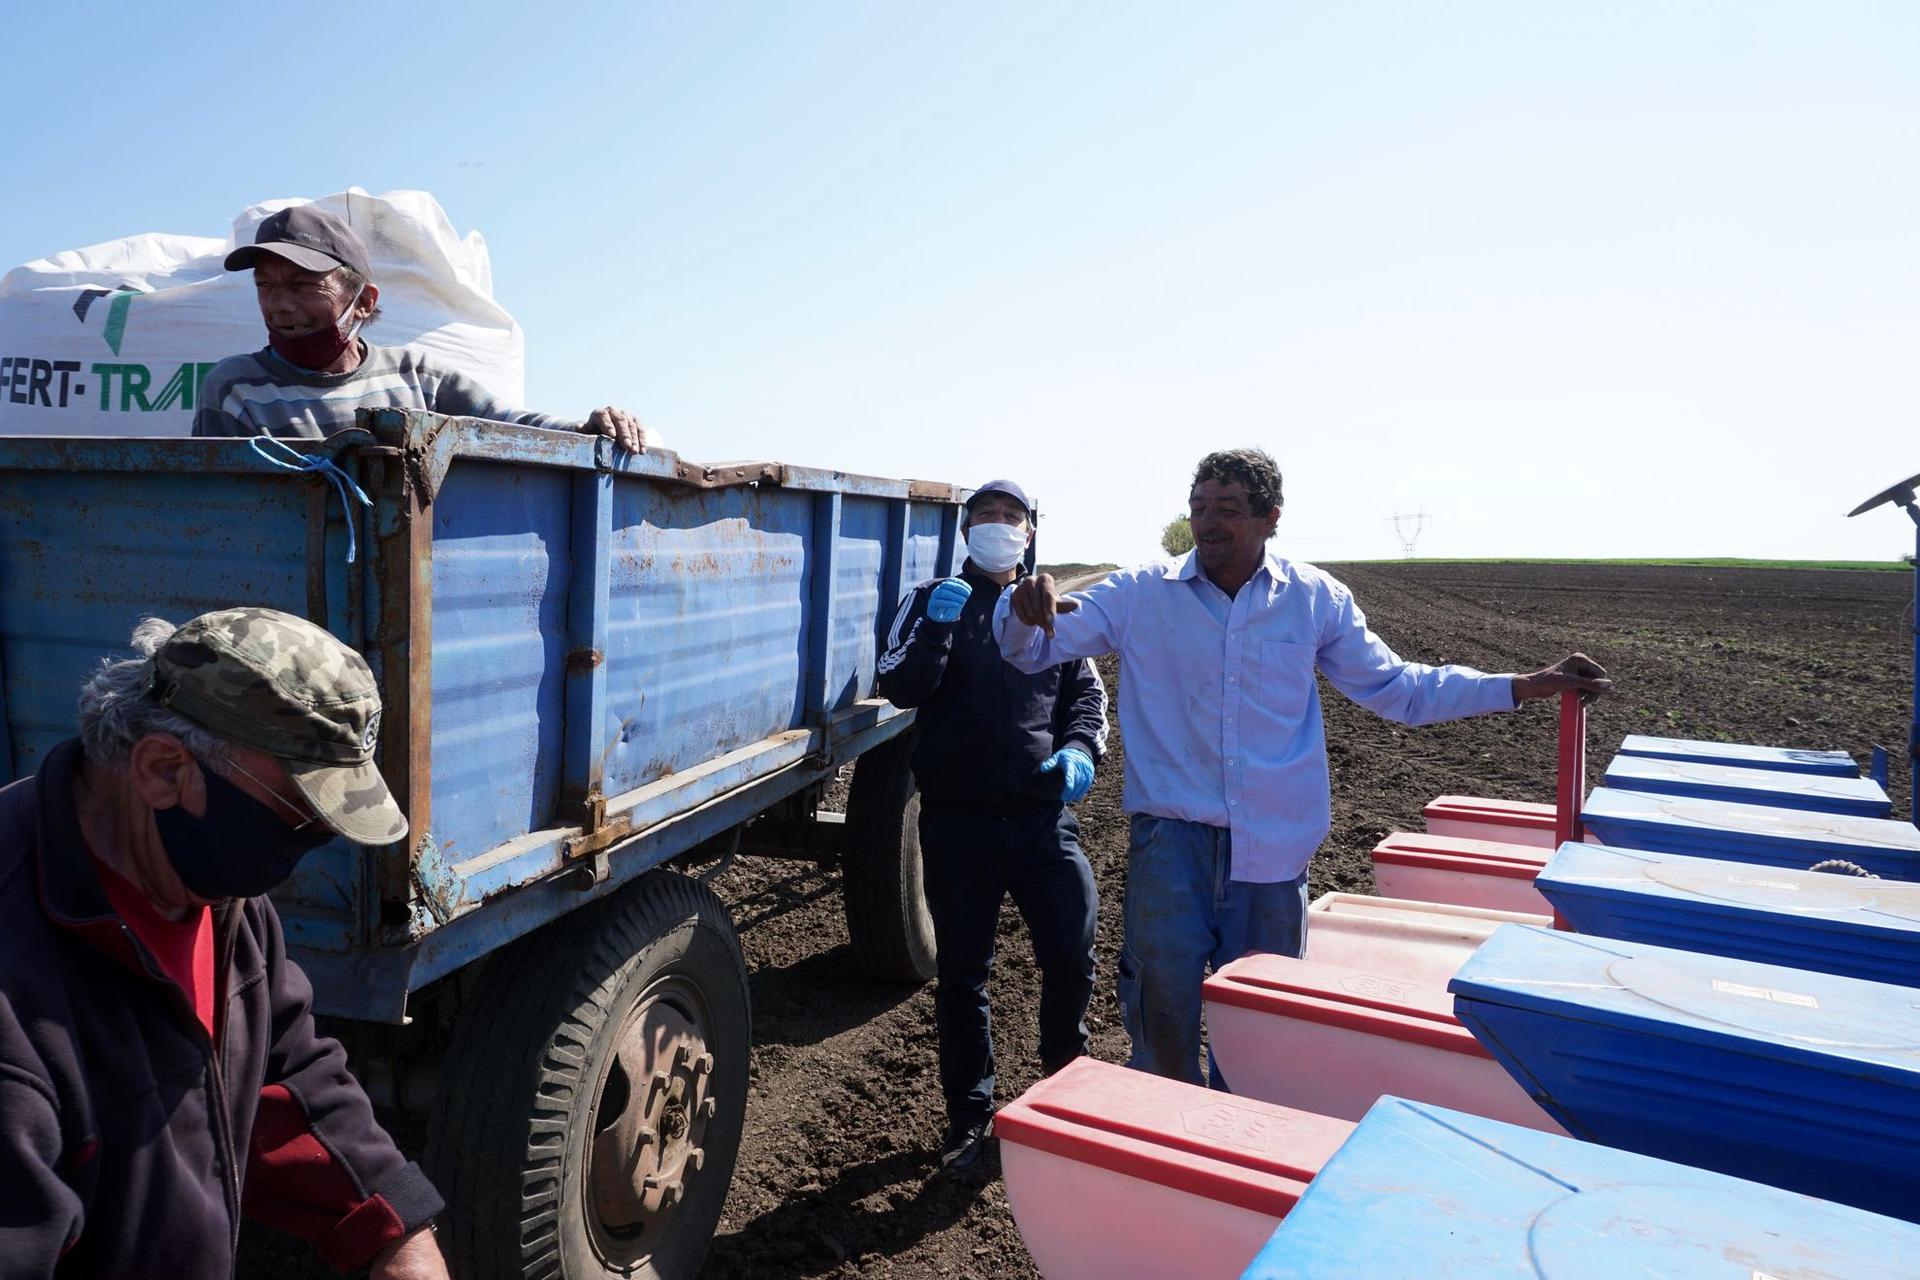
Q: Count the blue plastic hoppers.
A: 6